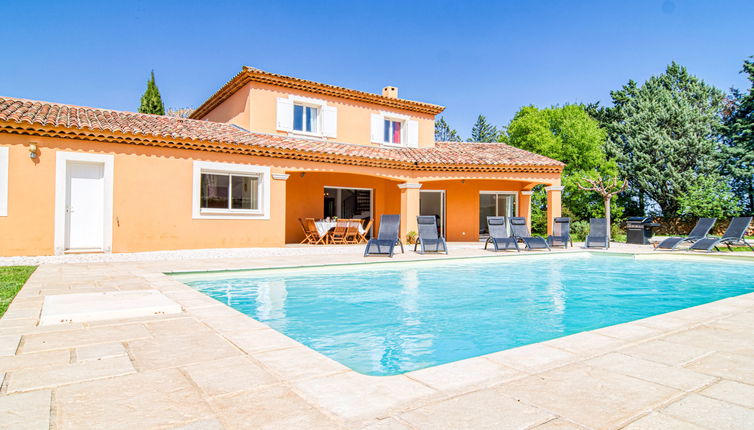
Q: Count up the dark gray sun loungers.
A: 8